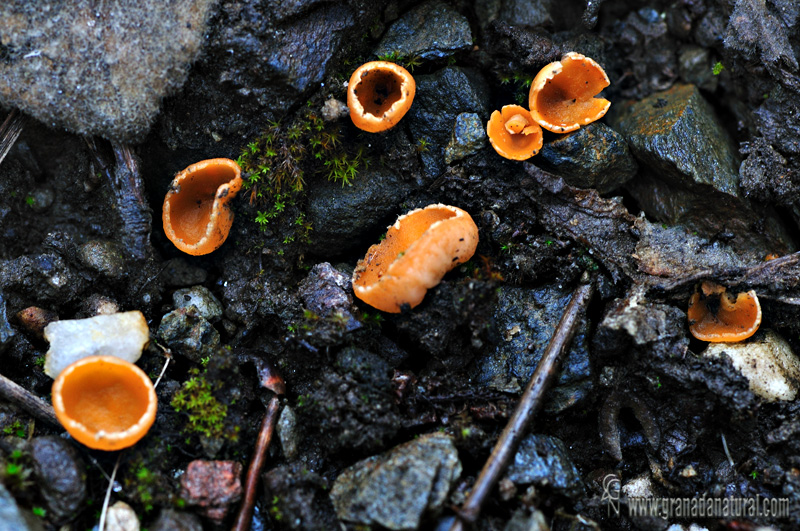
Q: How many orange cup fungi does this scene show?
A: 7